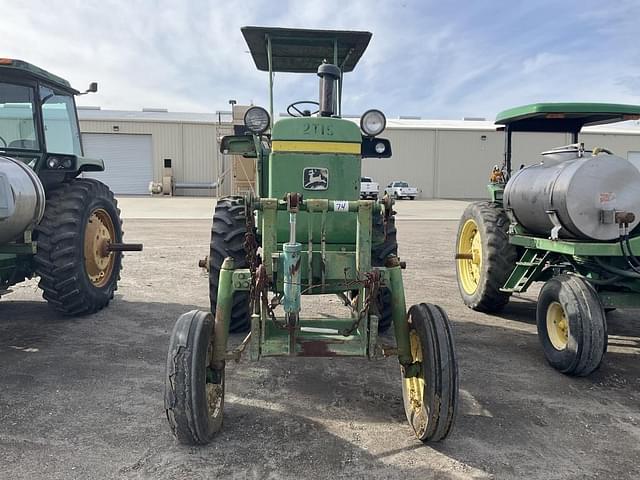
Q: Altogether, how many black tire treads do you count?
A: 7